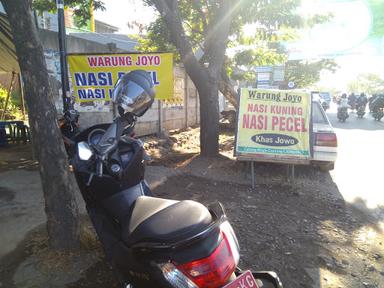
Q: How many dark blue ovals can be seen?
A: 1